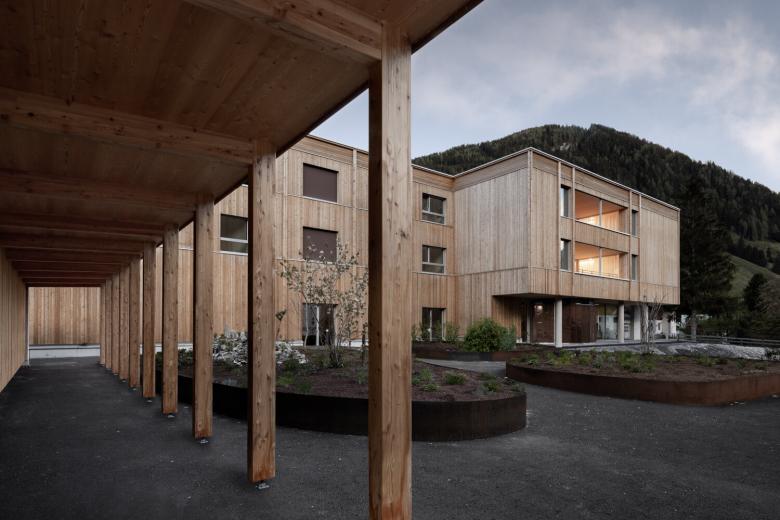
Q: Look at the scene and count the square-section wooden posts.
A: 10